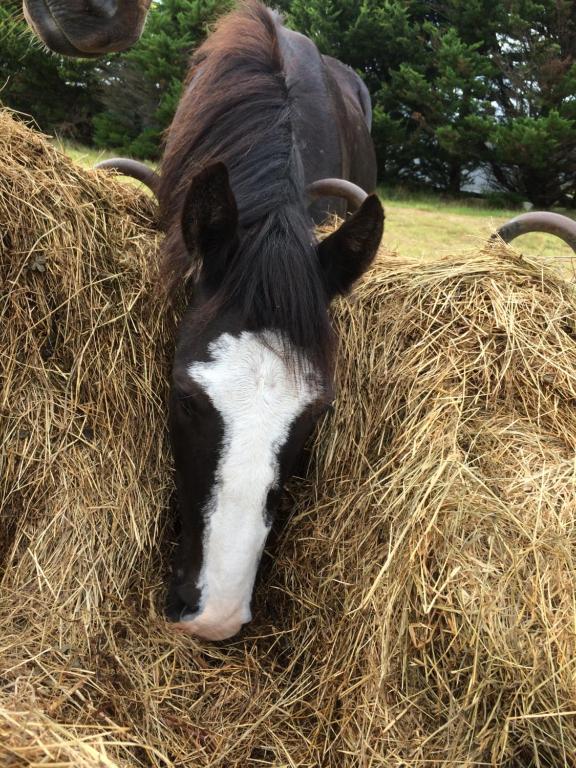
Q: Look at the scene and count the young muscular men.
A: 0